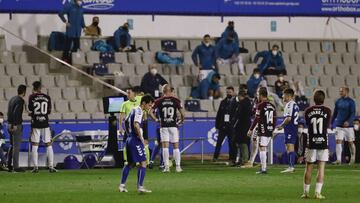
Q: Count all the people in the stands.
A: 11